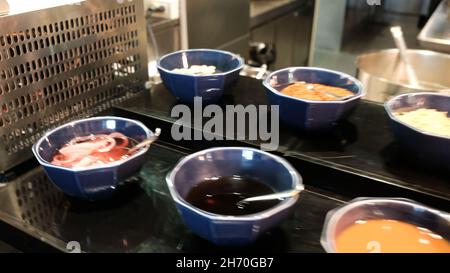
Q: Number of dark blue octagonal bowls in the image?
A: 6